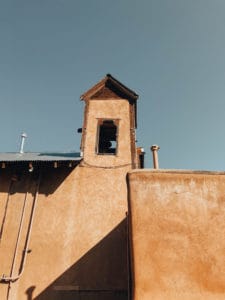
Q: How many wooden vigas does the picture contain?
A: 4